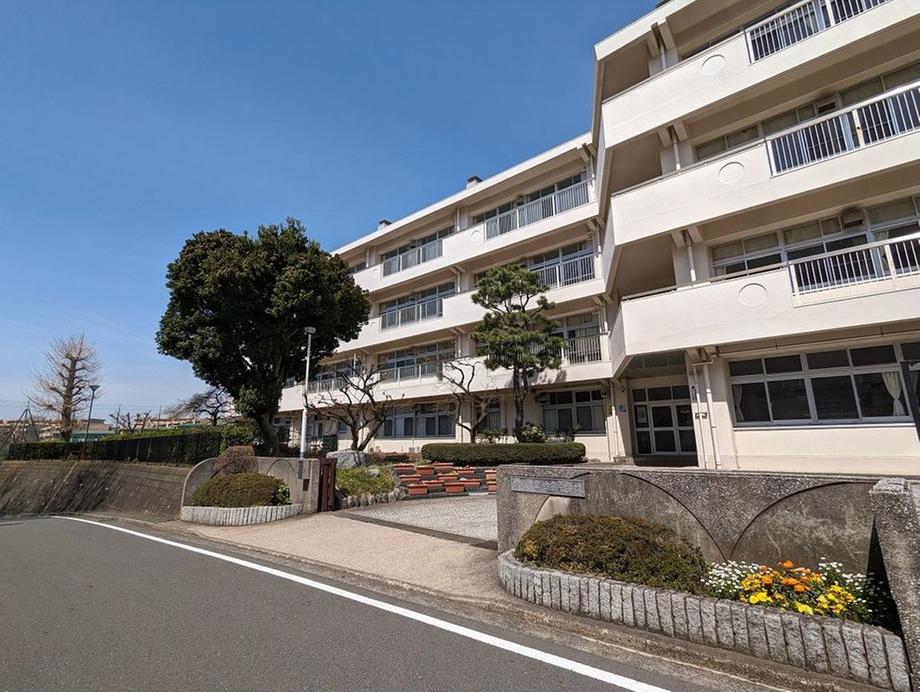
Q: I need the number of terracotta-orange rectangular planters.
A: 12